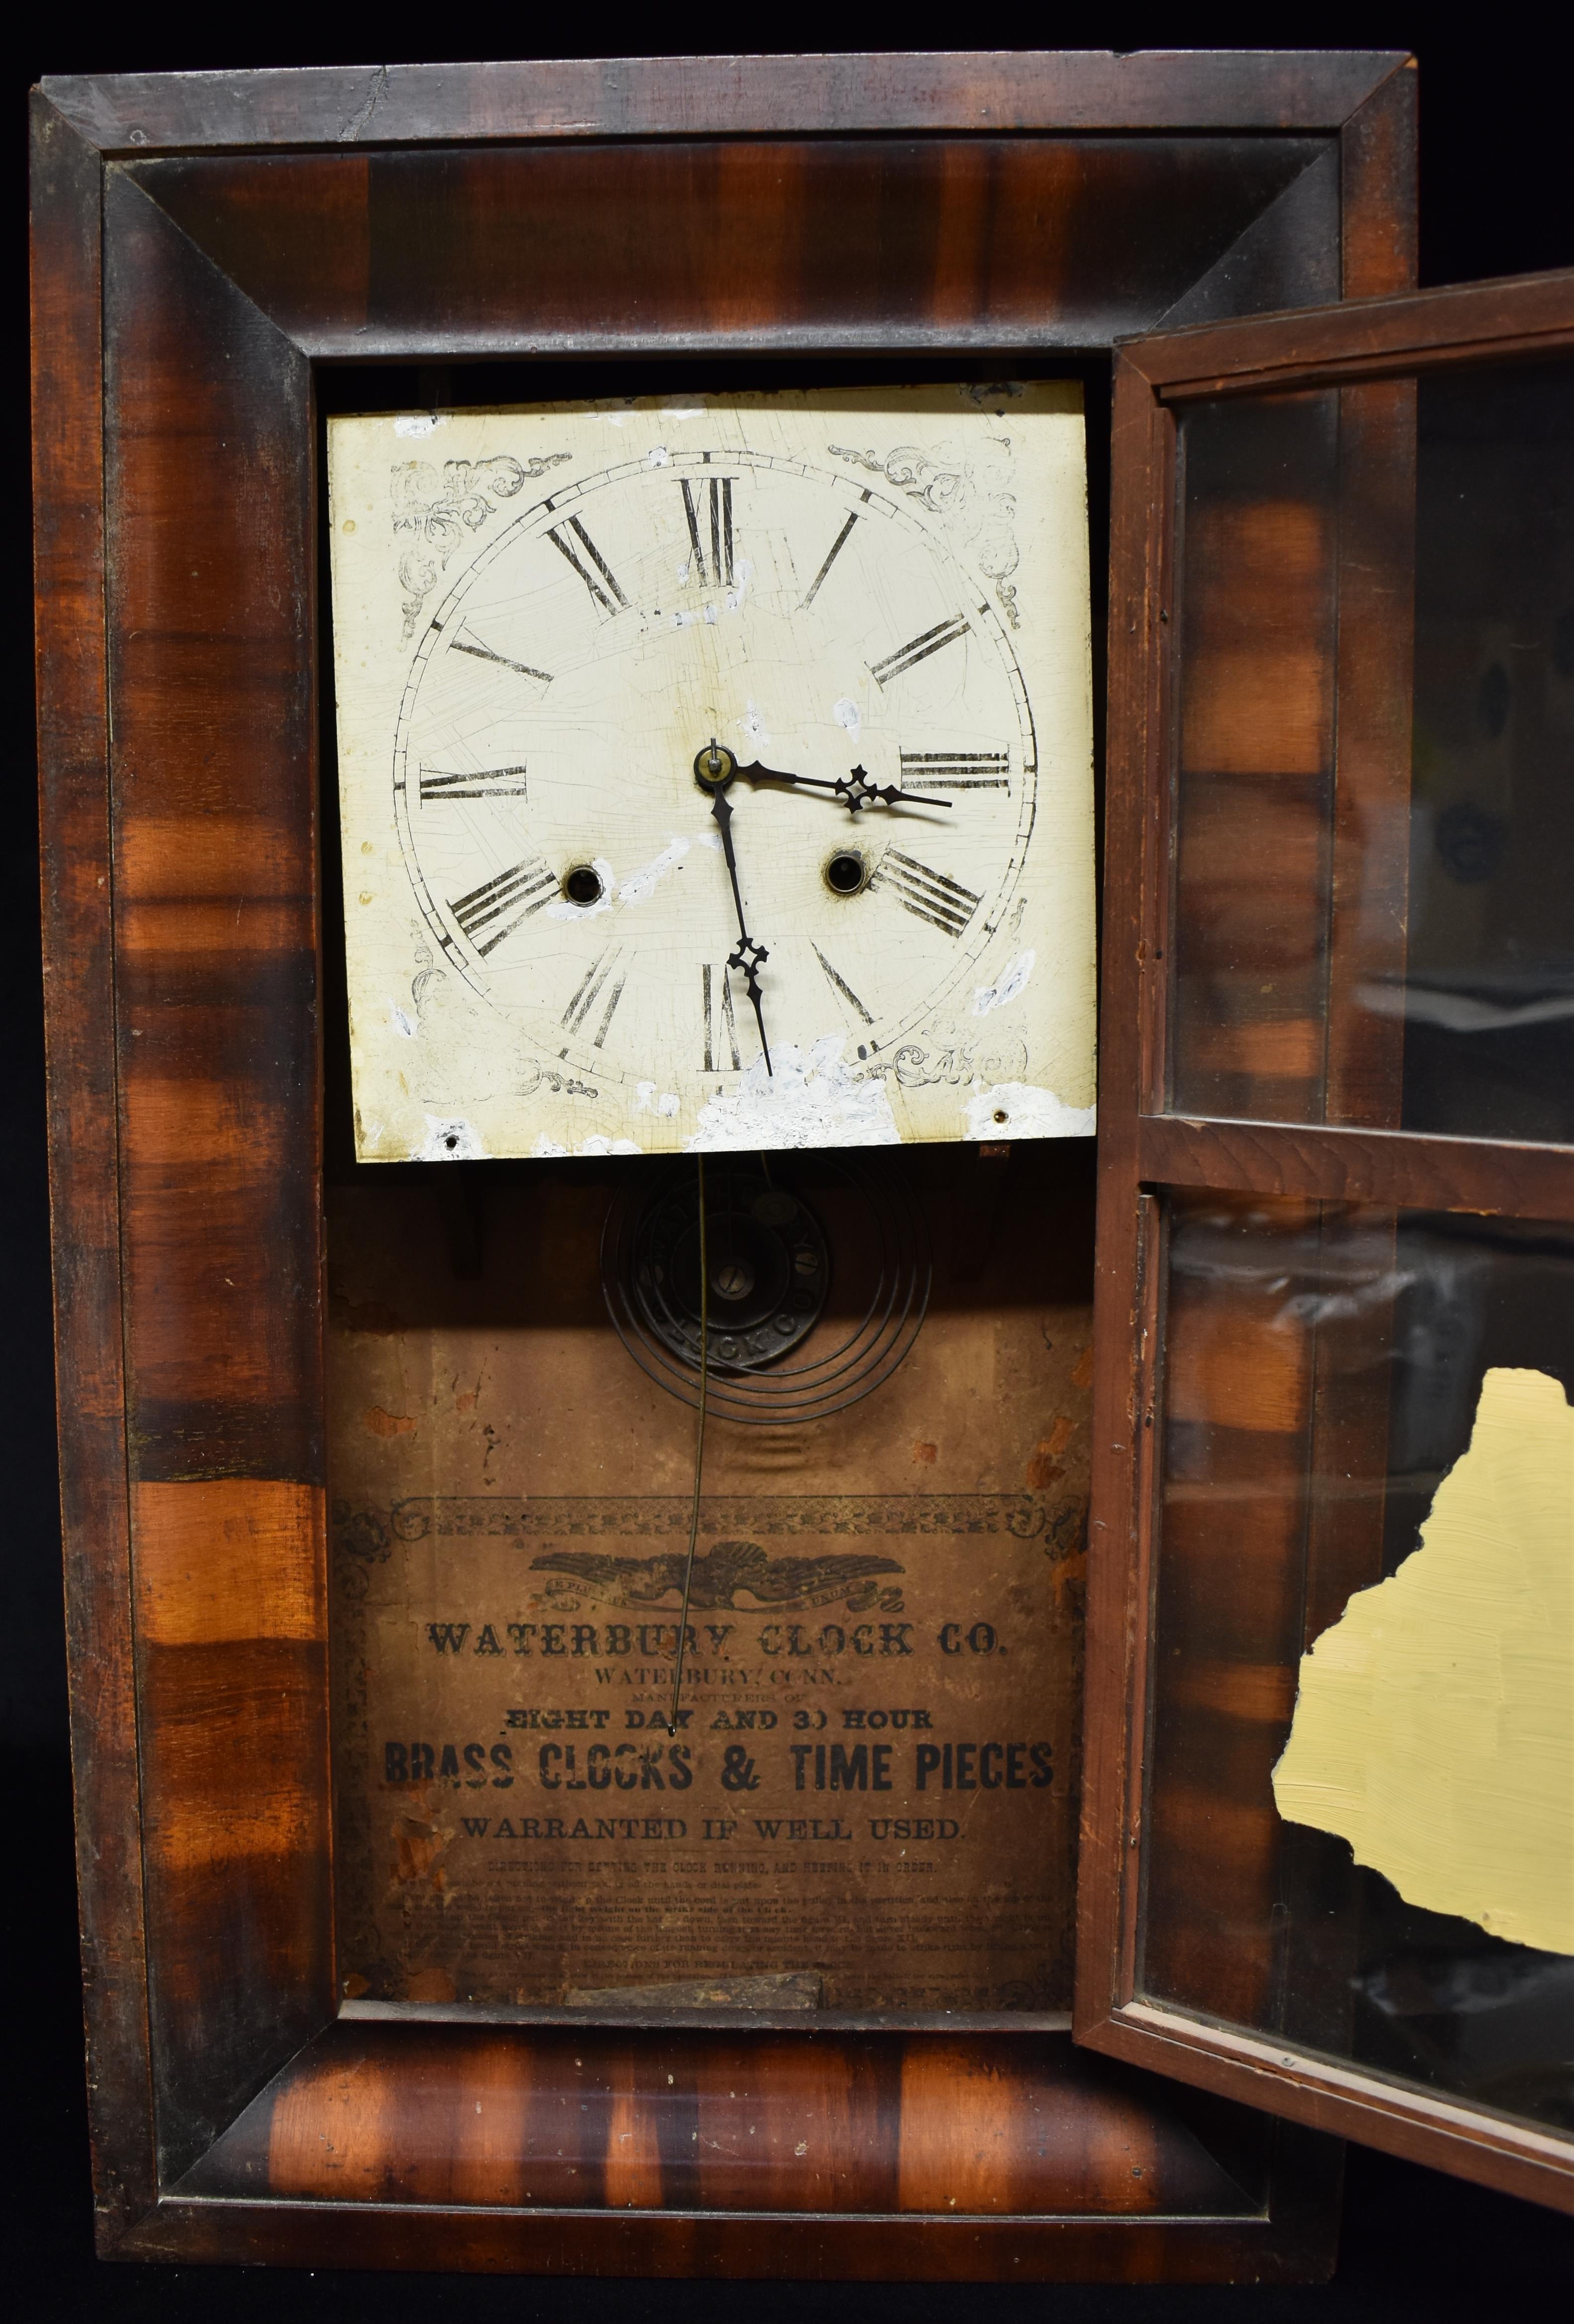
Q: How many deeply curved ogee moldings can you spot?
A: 4